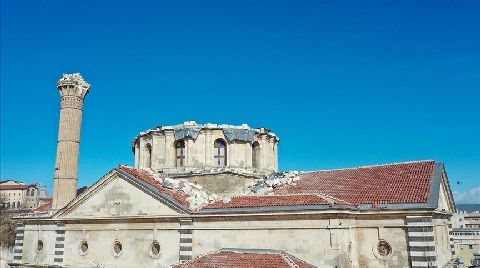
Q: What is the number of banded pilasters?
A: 4